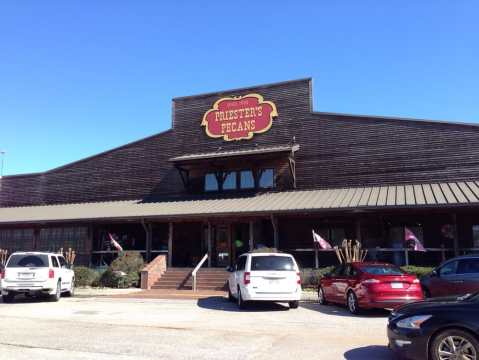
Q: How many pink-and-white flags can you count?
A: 3